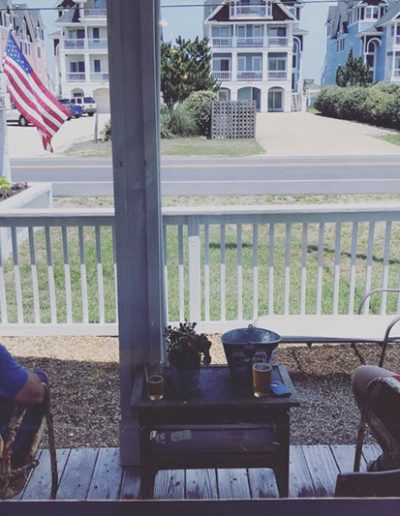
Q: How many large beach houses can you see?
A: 4